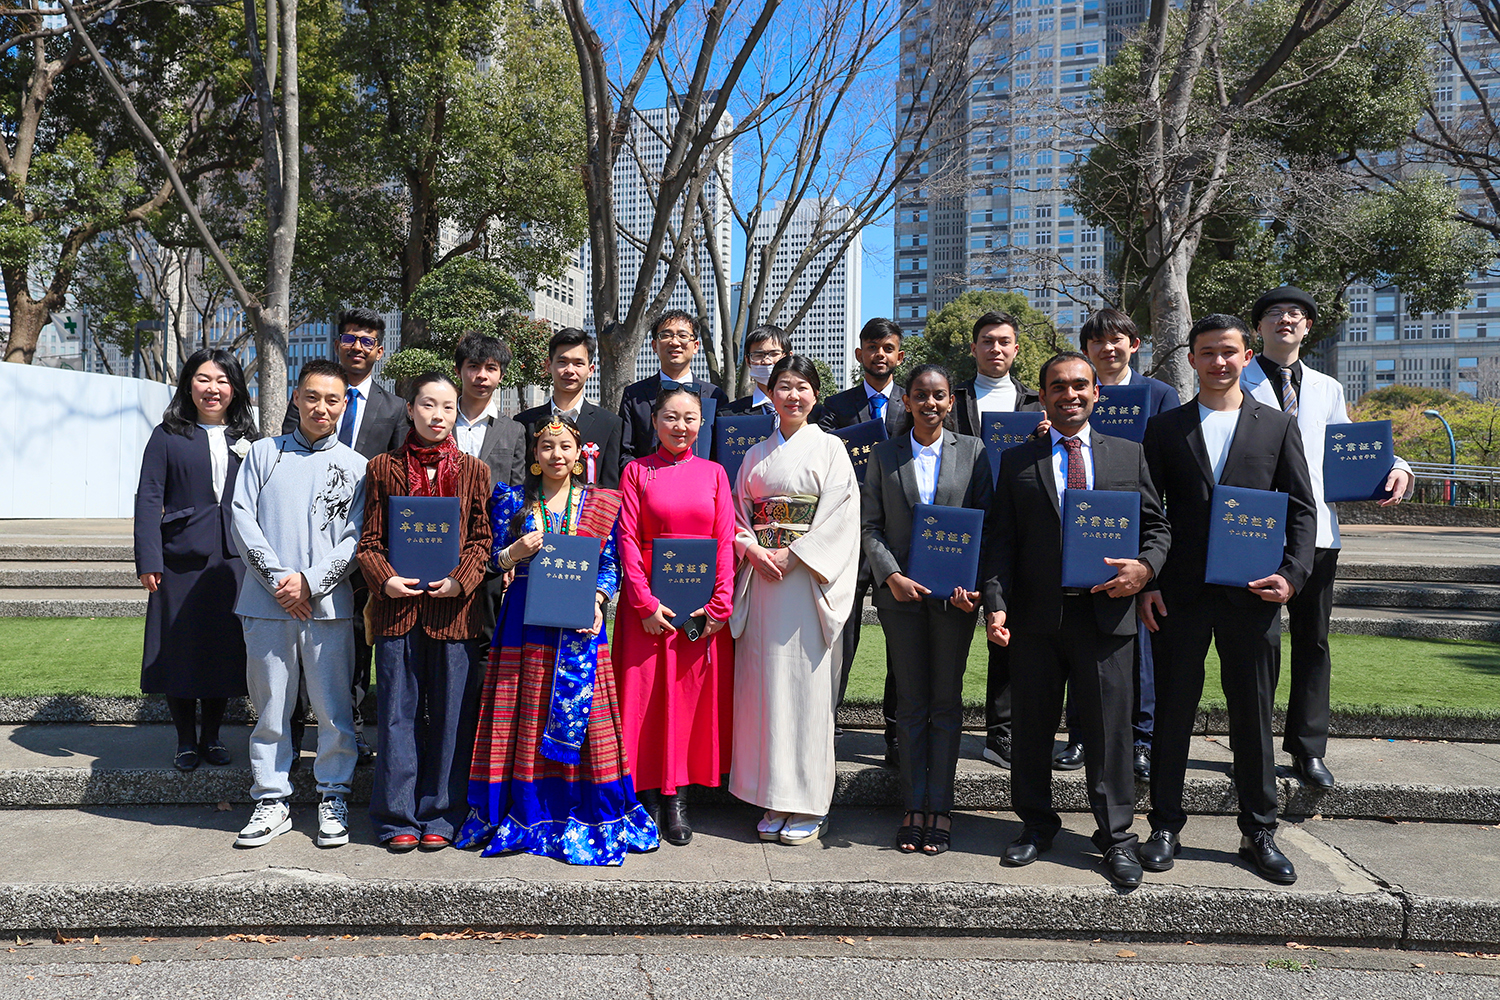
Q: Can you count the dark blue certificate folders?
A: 12